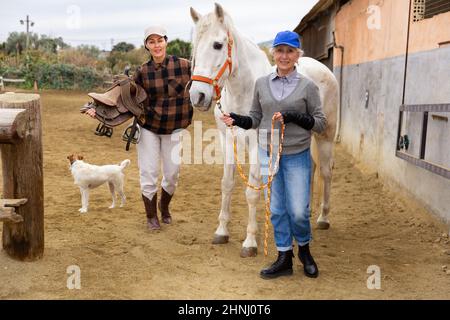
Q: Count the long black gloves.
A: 2